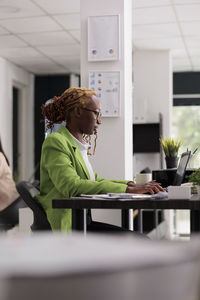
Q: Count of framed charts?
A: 2